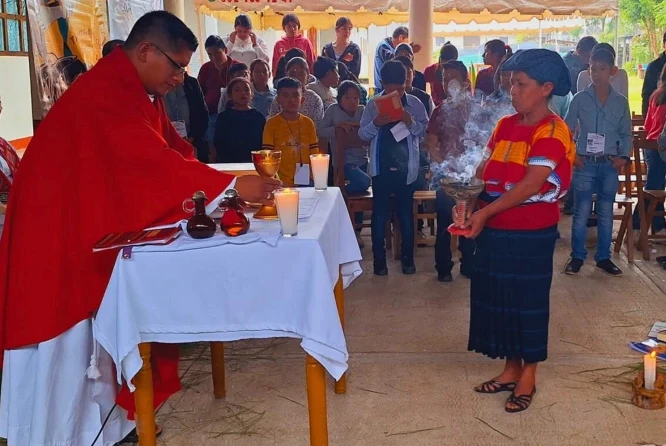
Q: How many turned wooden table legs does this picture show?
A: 4